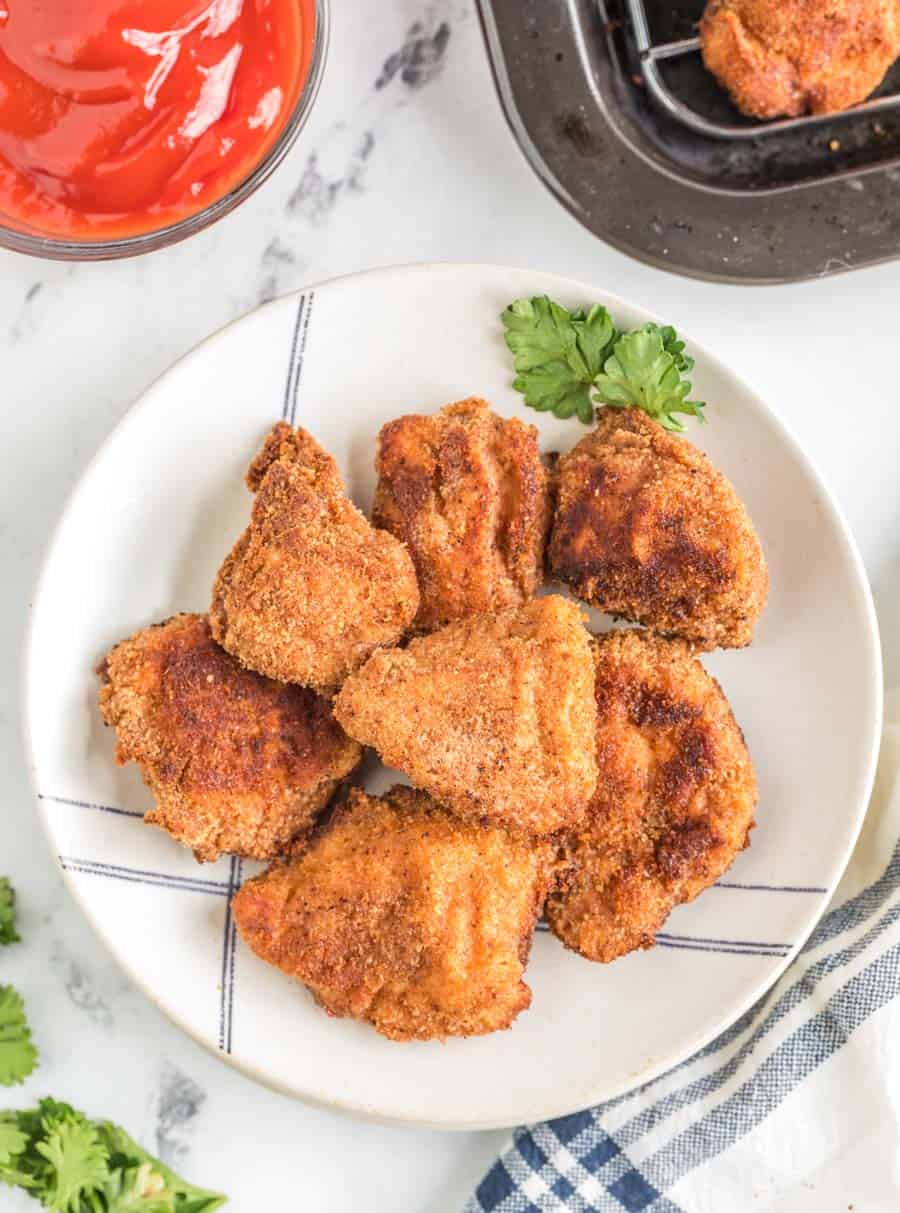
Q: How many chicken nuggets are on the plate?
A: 7